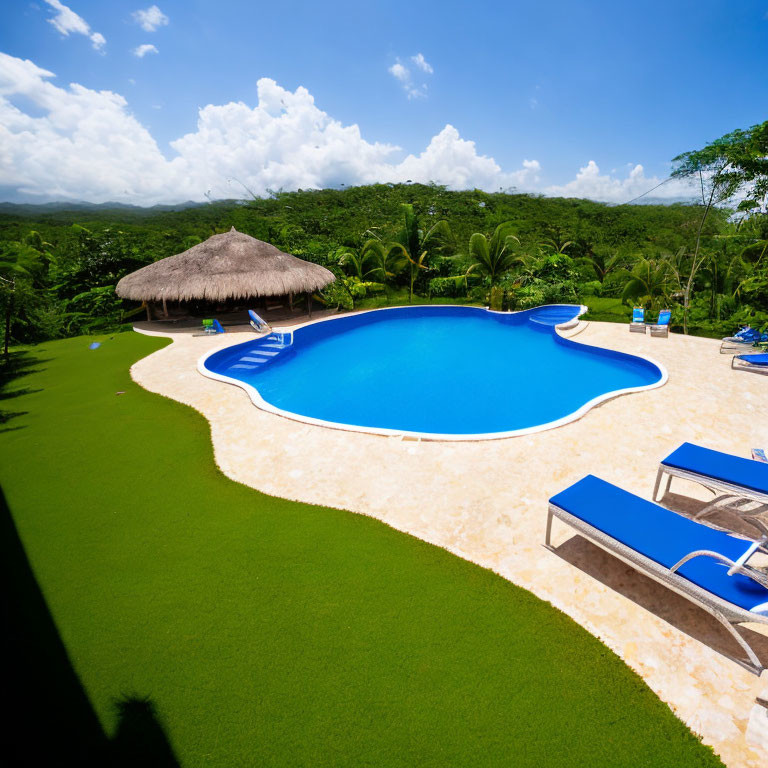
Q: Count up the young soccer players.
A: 0